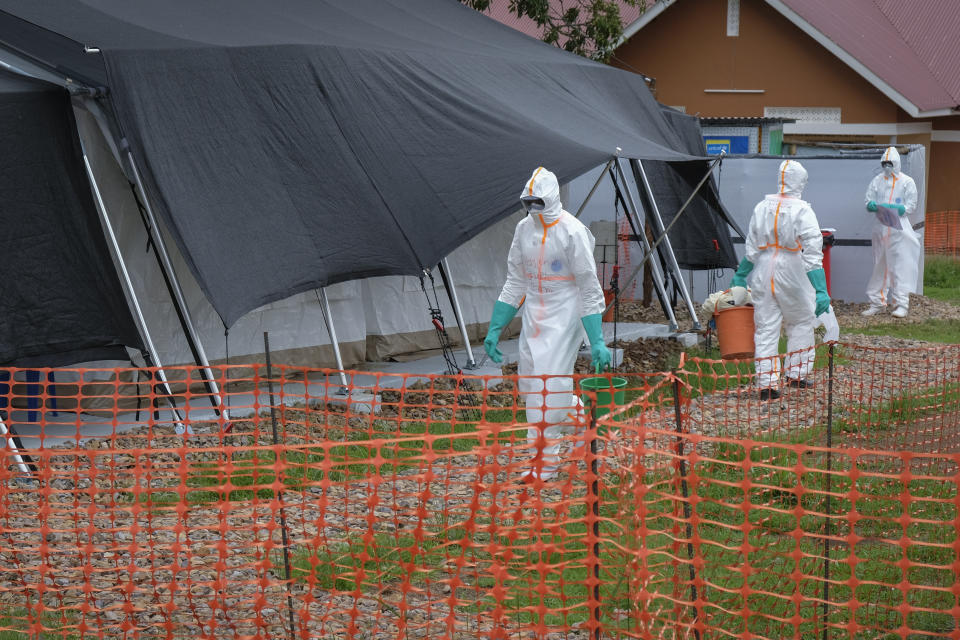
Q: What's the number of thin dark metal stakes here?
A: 4